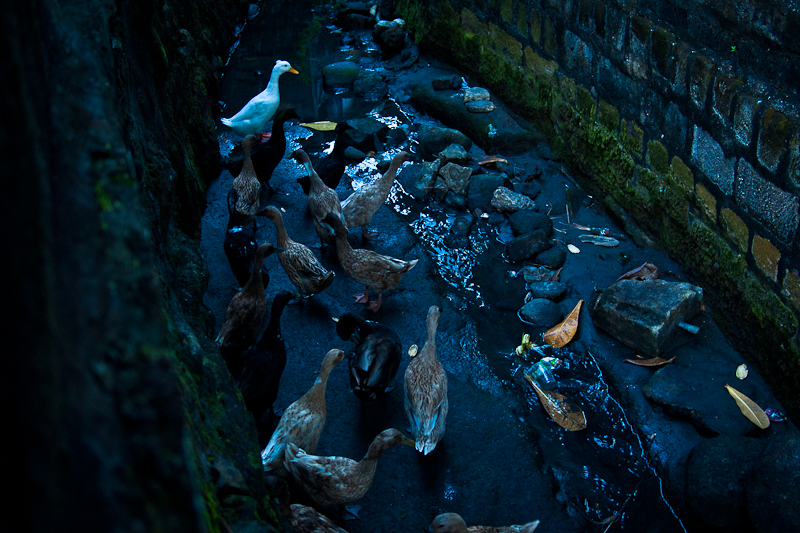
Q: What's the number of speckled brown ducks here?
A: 11